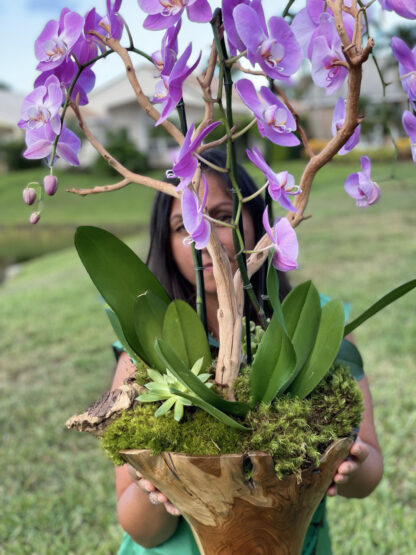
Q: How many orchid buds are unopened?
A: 3